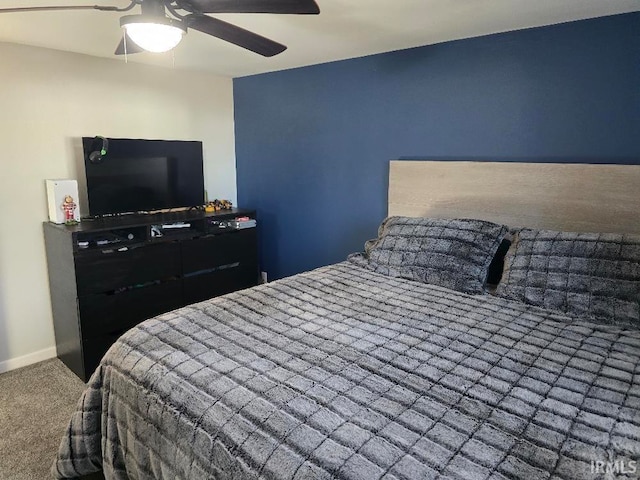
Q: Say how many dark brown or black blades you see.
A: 4